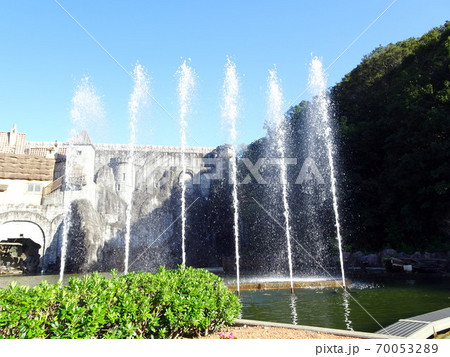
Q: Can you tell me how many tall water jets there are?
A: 6